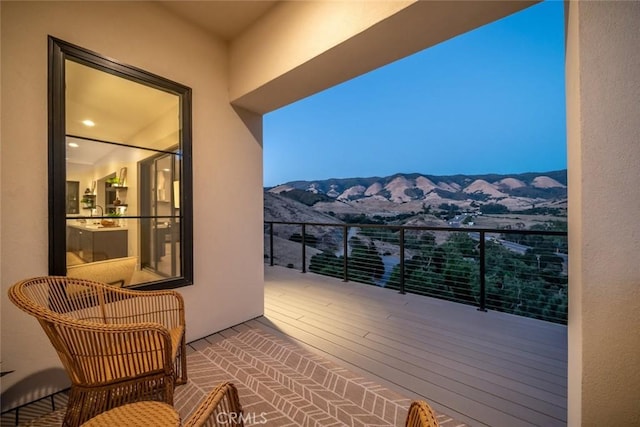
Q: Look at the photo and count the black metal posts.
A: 5